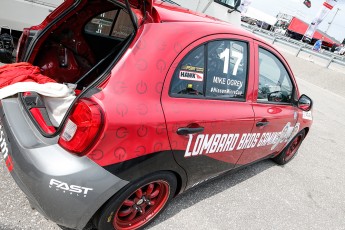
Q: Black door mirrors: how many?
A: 1